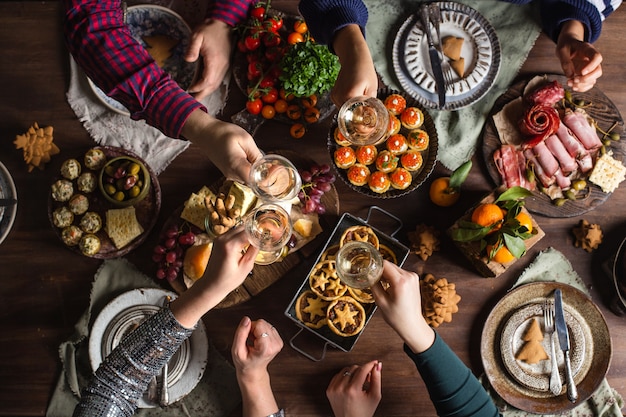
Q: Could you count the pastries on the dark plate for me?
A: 13